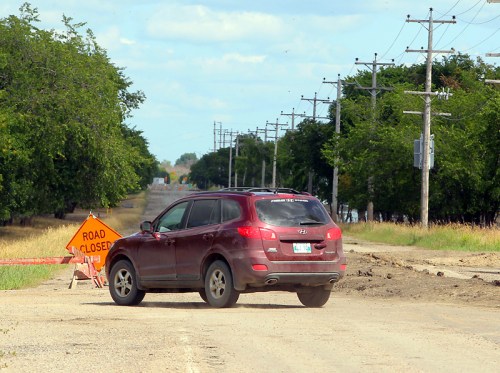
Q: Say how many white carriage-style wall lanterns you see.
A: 0